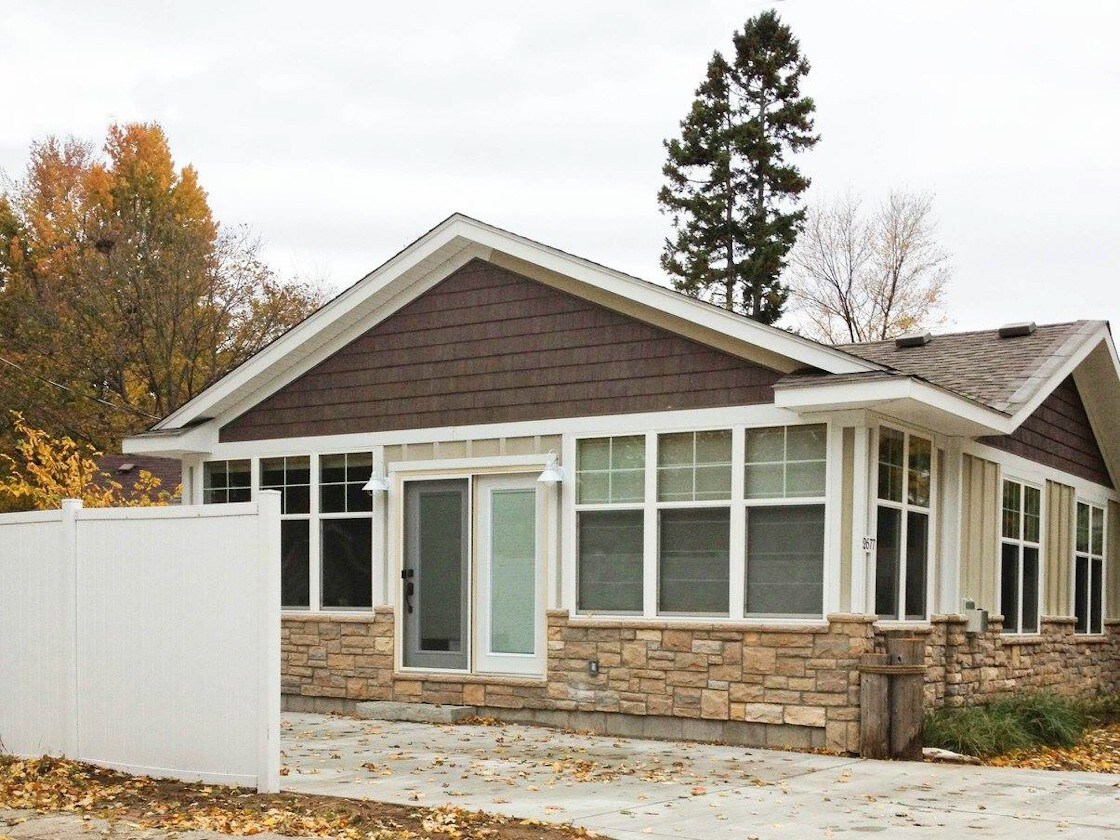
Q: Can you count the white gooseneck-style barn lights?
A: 2